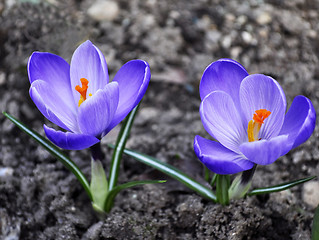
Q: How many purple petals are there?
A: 12